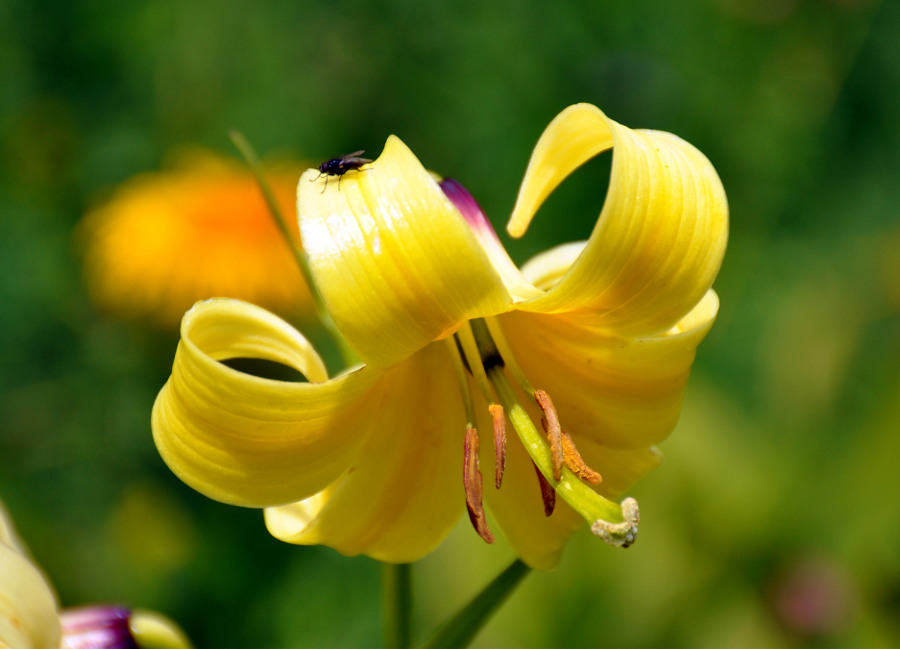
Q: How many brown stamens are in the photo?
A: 5